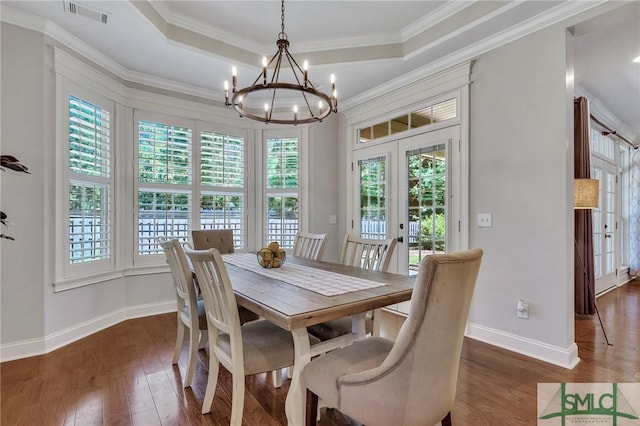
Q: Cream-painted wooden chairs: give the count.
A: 4